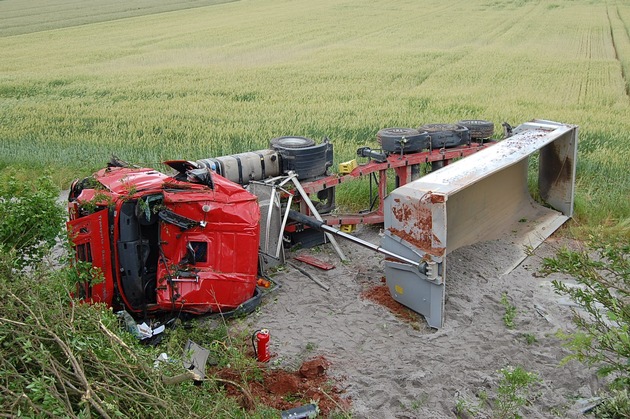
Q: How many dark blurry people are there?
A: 0